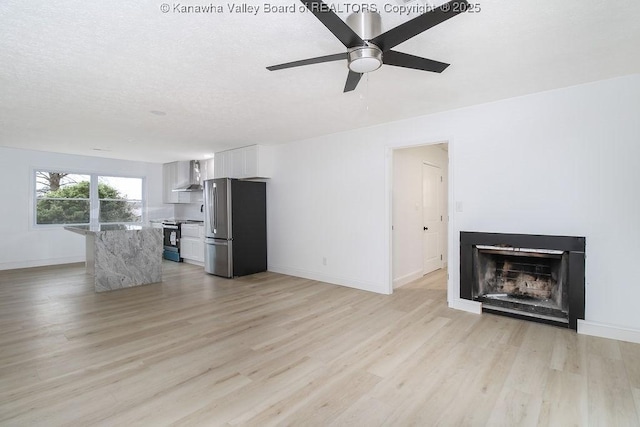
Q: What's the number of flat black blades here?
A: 5